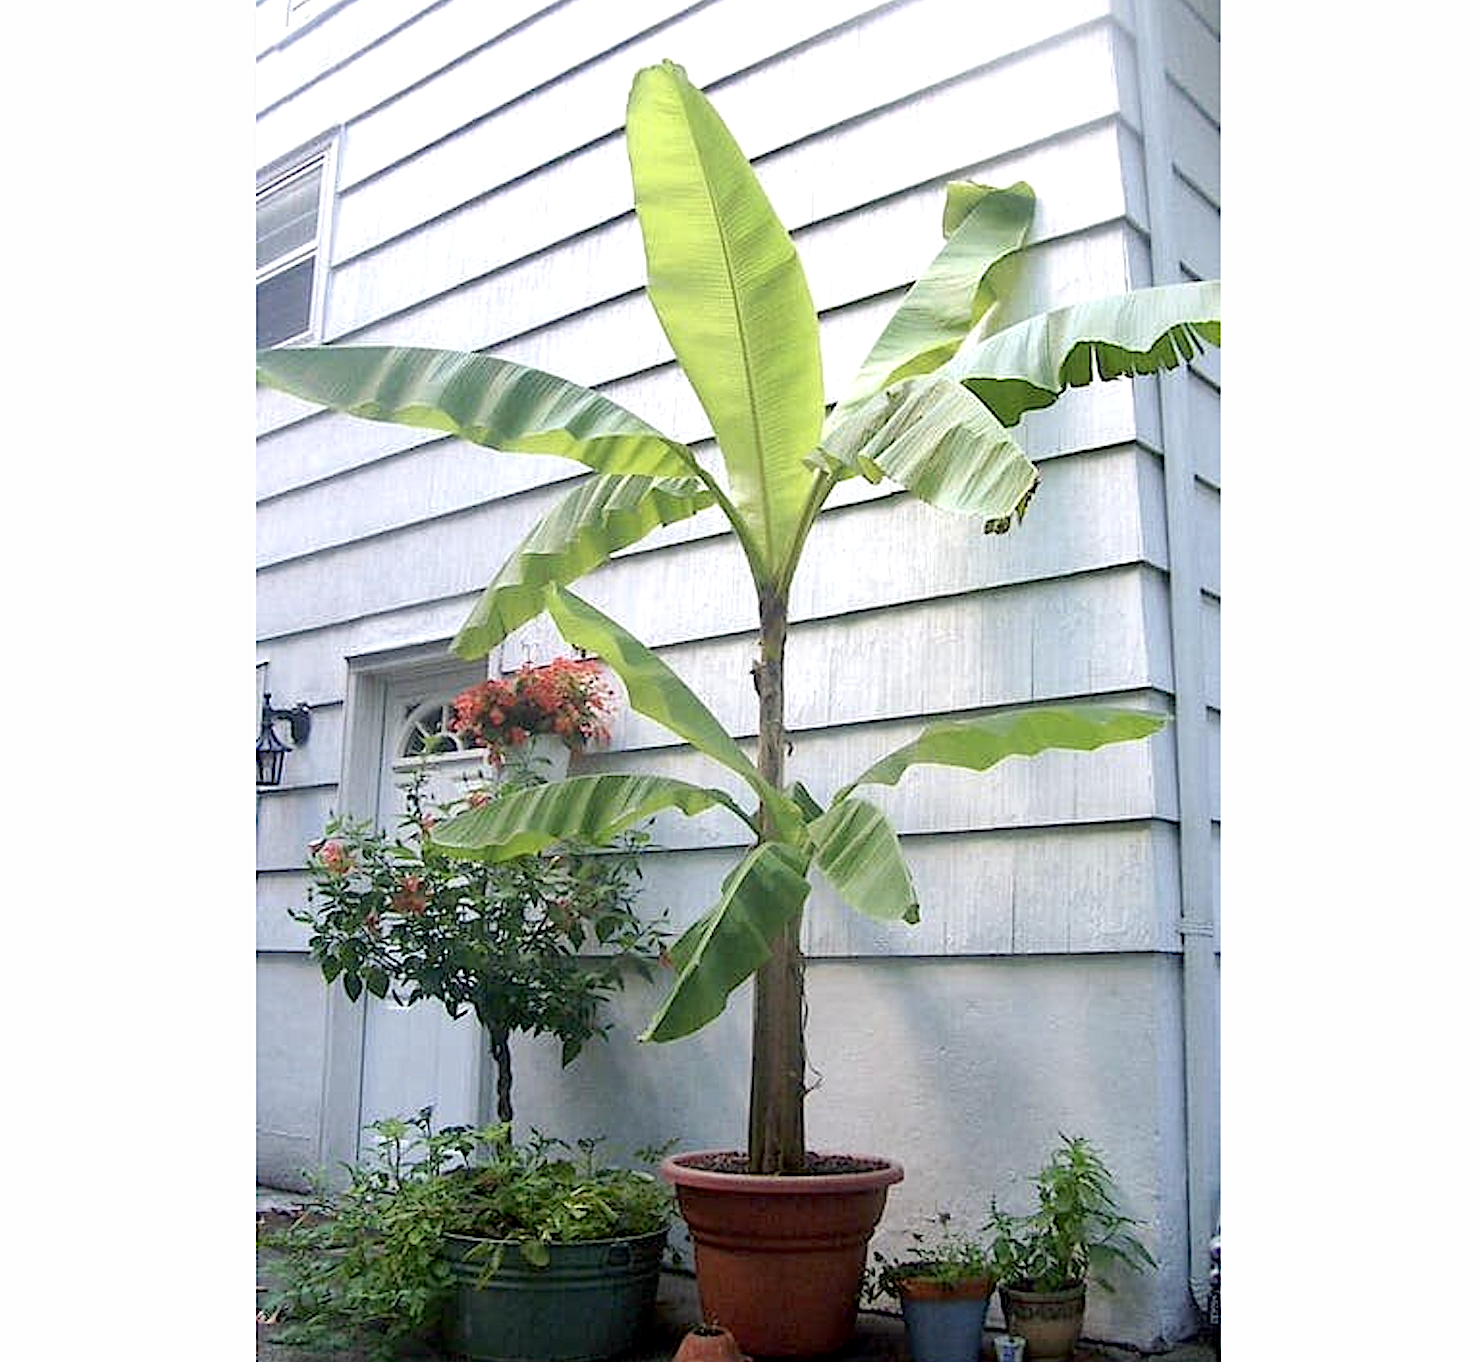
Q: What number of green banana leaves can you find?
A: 11